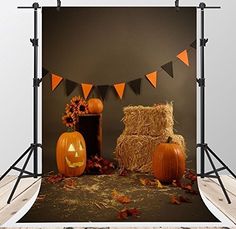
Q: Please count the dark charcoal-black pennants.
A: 6